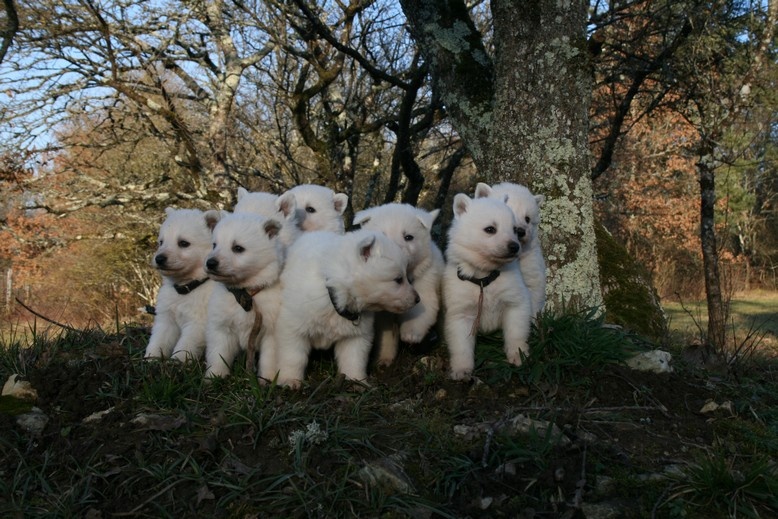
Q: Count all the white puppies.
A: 8